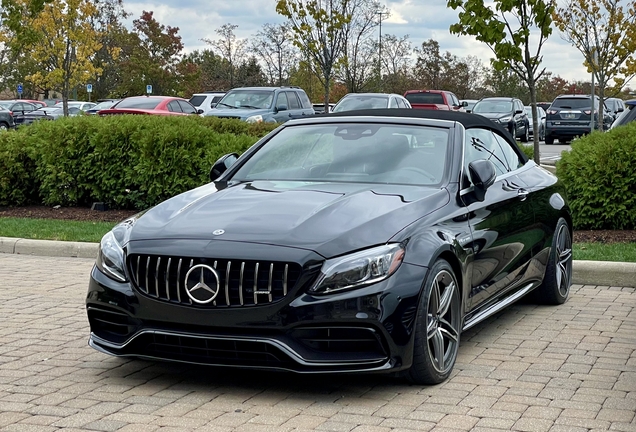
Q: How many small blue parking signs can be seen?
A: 3